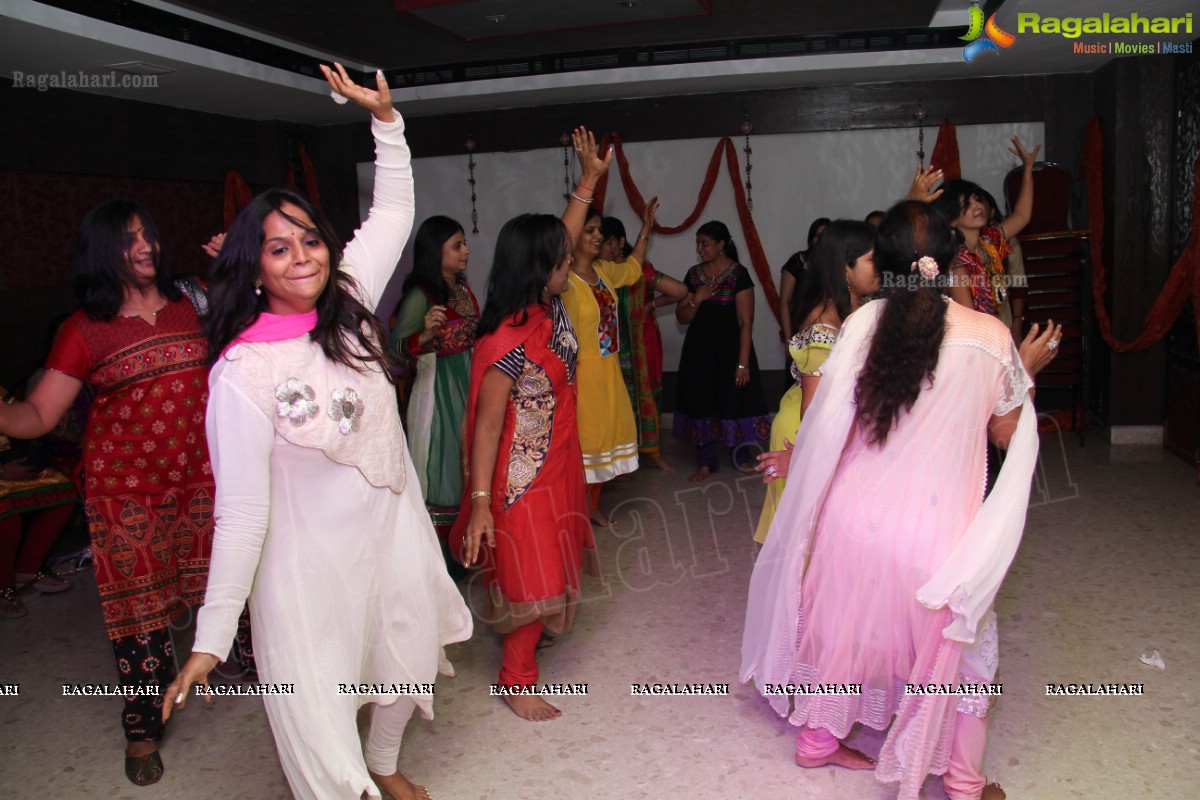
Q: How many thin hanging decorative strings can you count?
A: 4